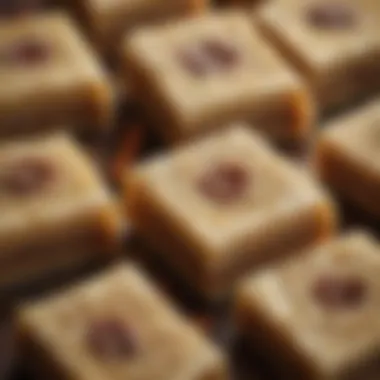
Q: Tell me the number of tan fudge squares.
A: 9